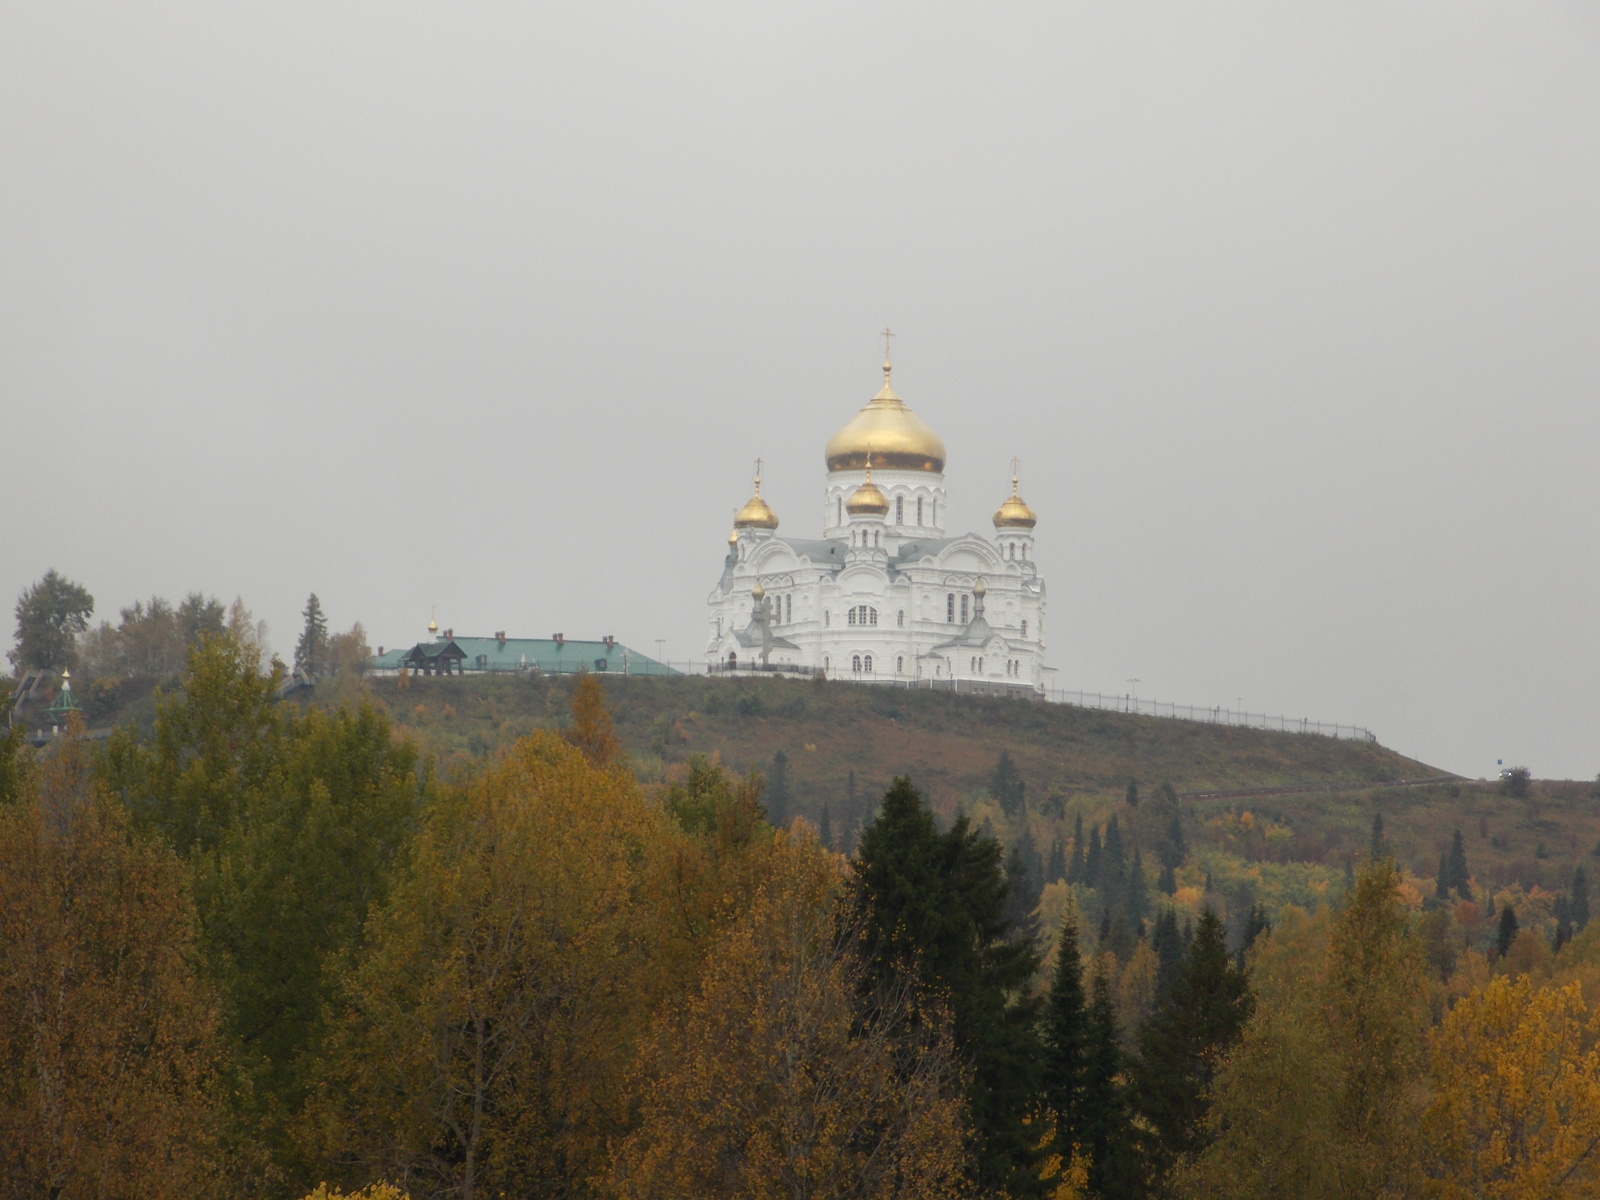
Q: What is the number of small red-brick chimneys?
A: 9